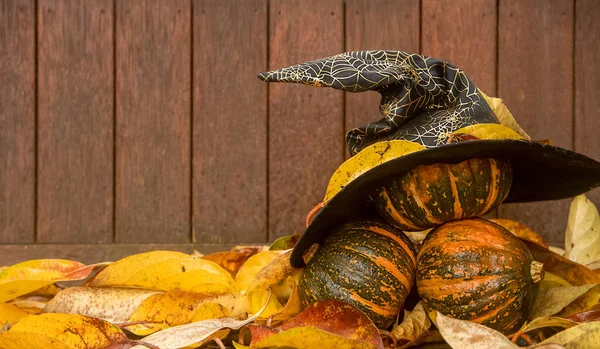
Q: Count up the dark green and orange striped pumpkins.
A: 3